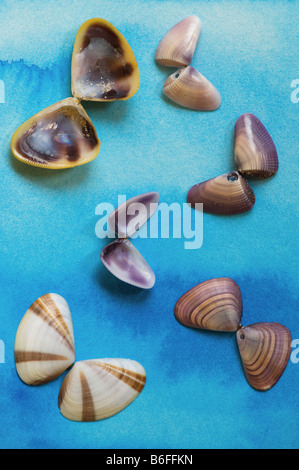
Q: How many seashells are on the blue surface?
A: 12